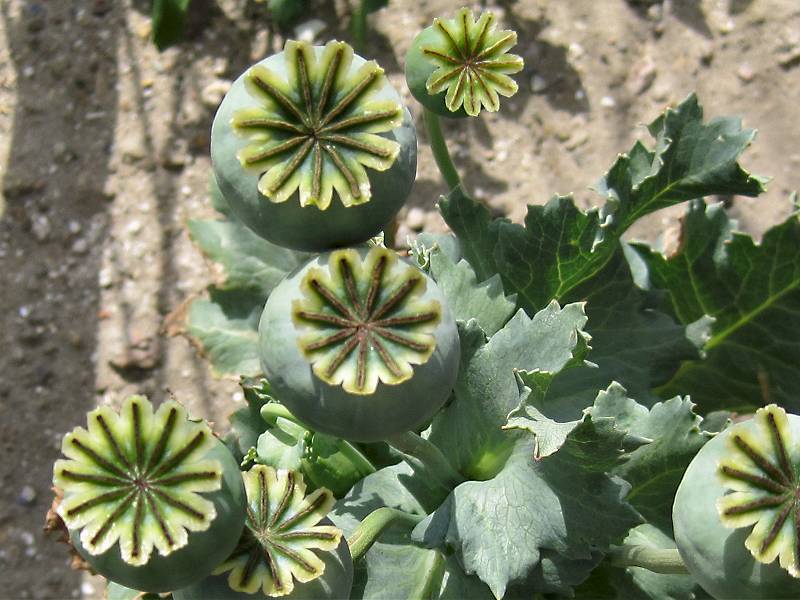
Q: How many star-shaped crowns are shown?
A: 6